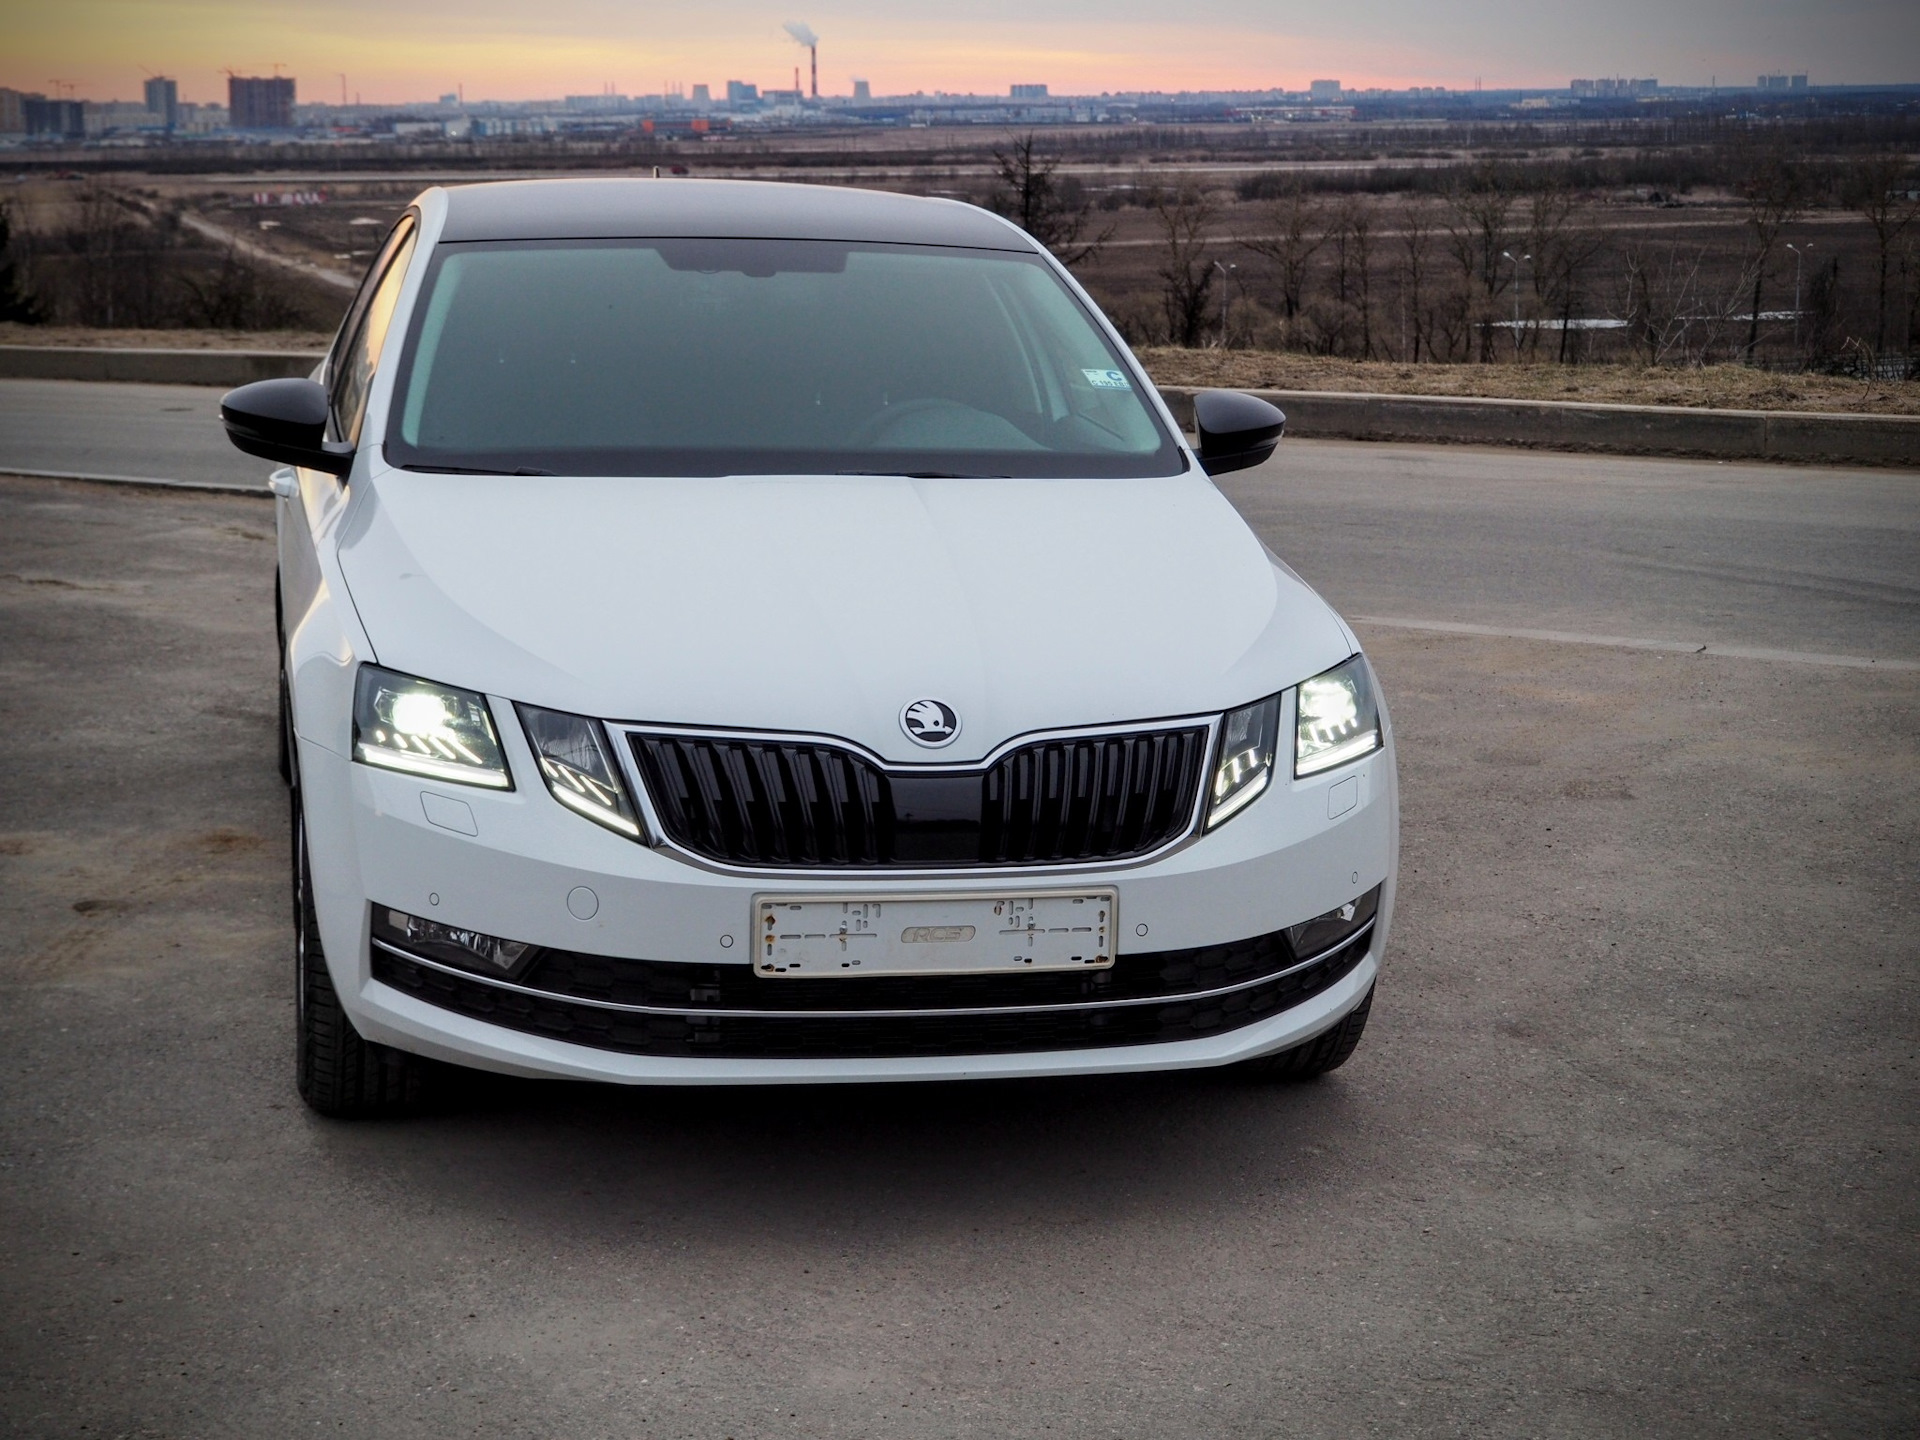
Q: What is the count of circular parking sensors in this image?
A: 4